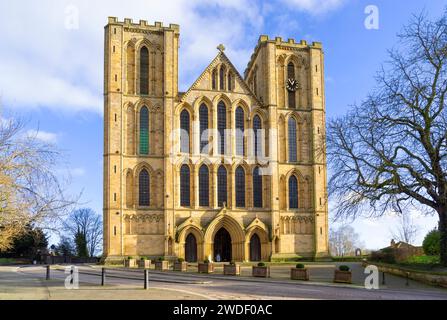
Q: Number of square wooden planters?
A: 9